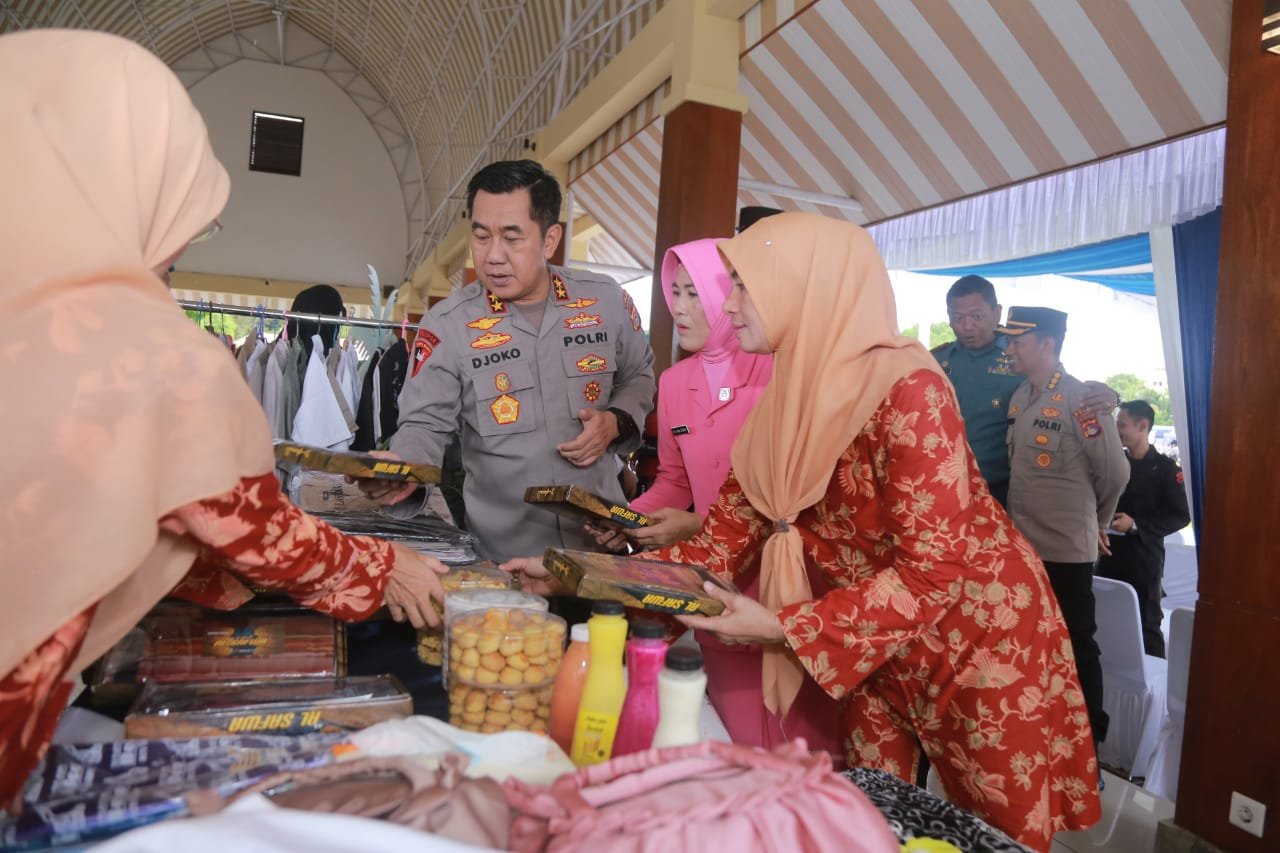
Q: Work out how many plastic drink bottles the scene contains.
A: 4